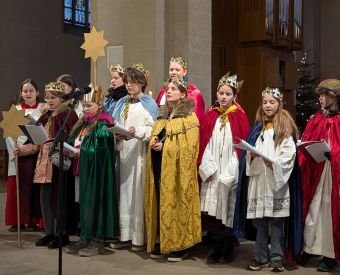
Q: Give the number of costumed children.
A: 11